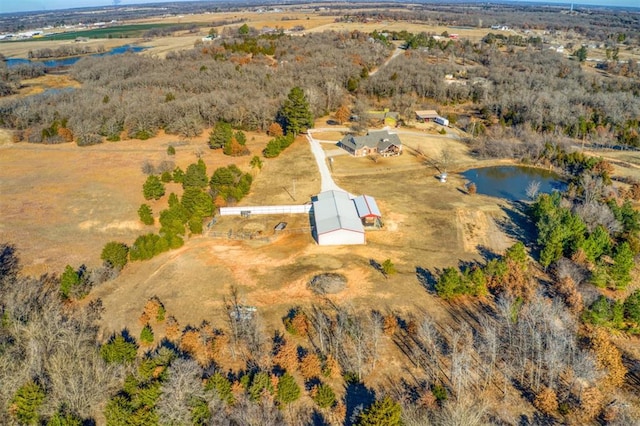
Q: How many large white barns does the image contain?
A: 1